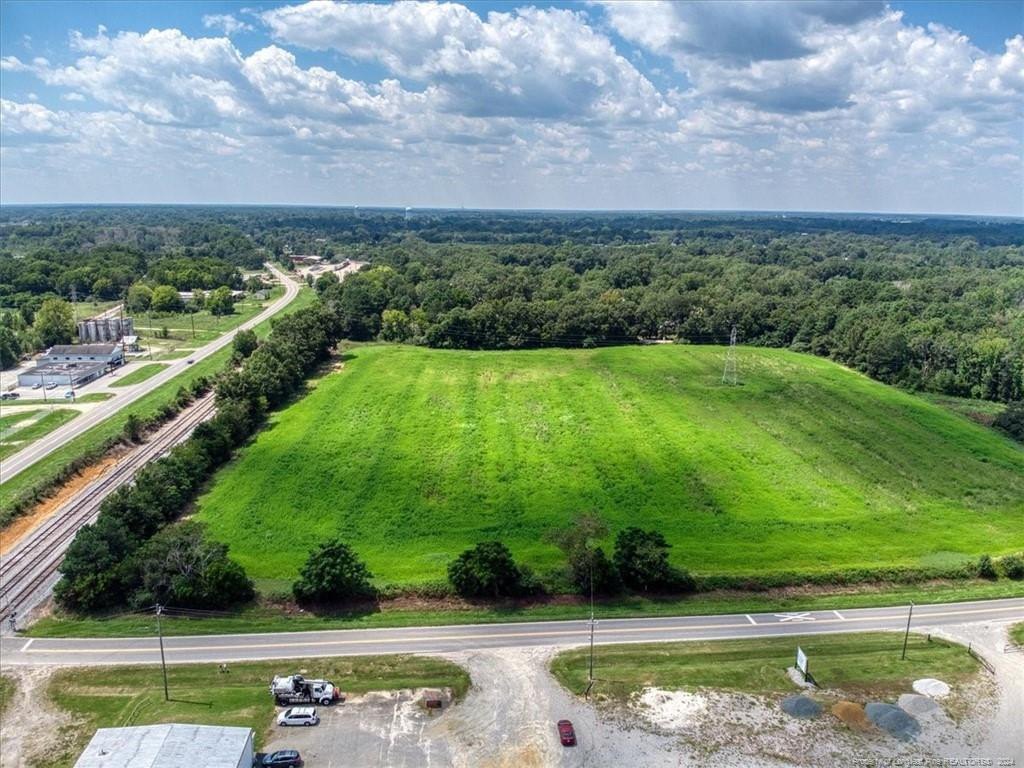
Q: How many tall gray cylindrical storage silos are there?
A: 5